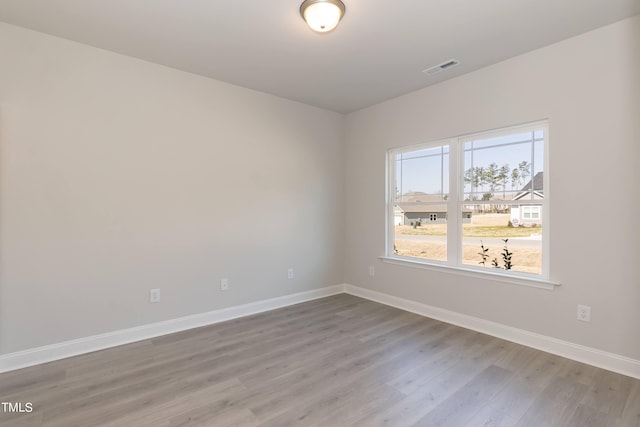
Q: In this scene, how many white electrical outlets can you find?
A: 5